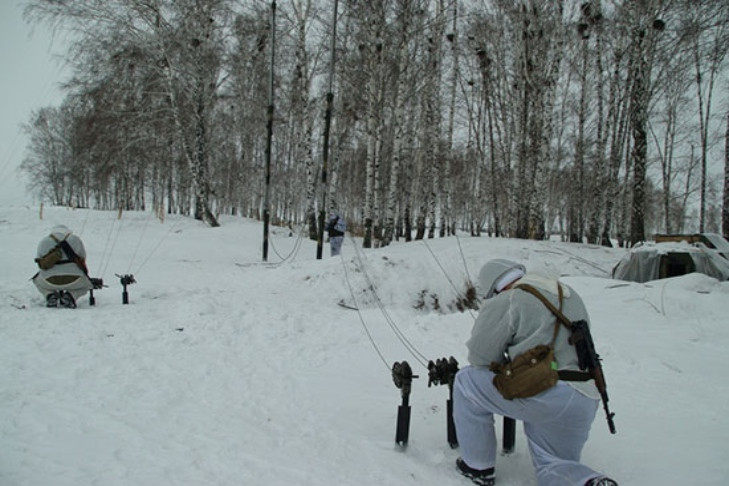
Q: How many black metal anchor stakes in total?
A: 5